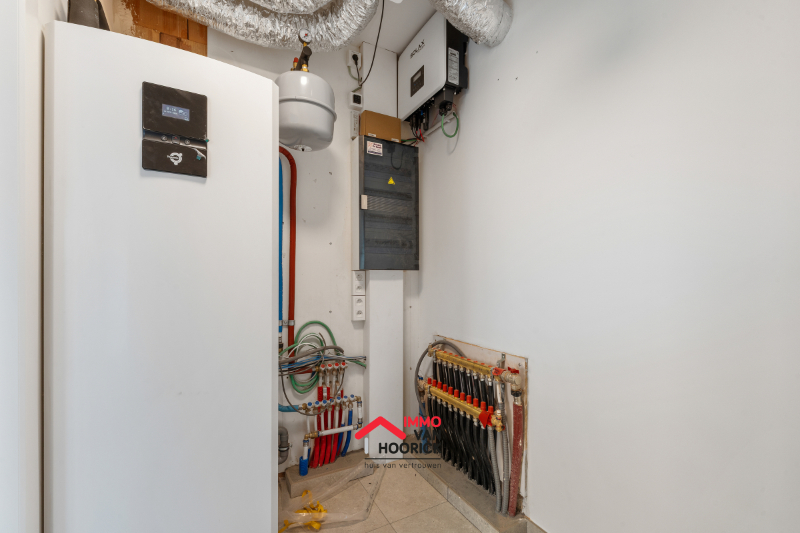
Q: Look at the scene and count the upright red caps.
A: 11